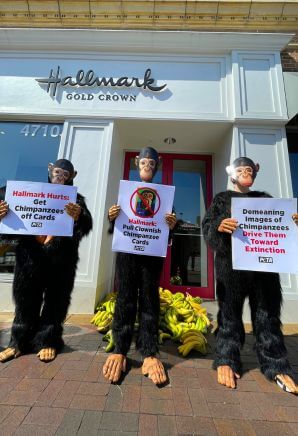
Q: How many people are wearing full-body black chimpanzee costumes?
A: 3